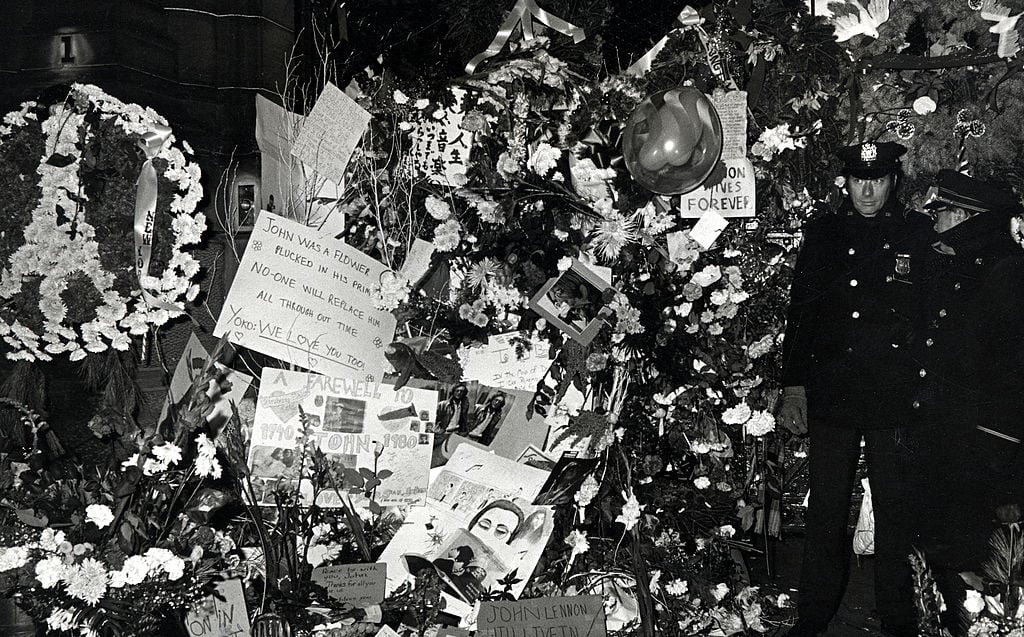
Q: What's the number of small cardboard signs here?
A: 3